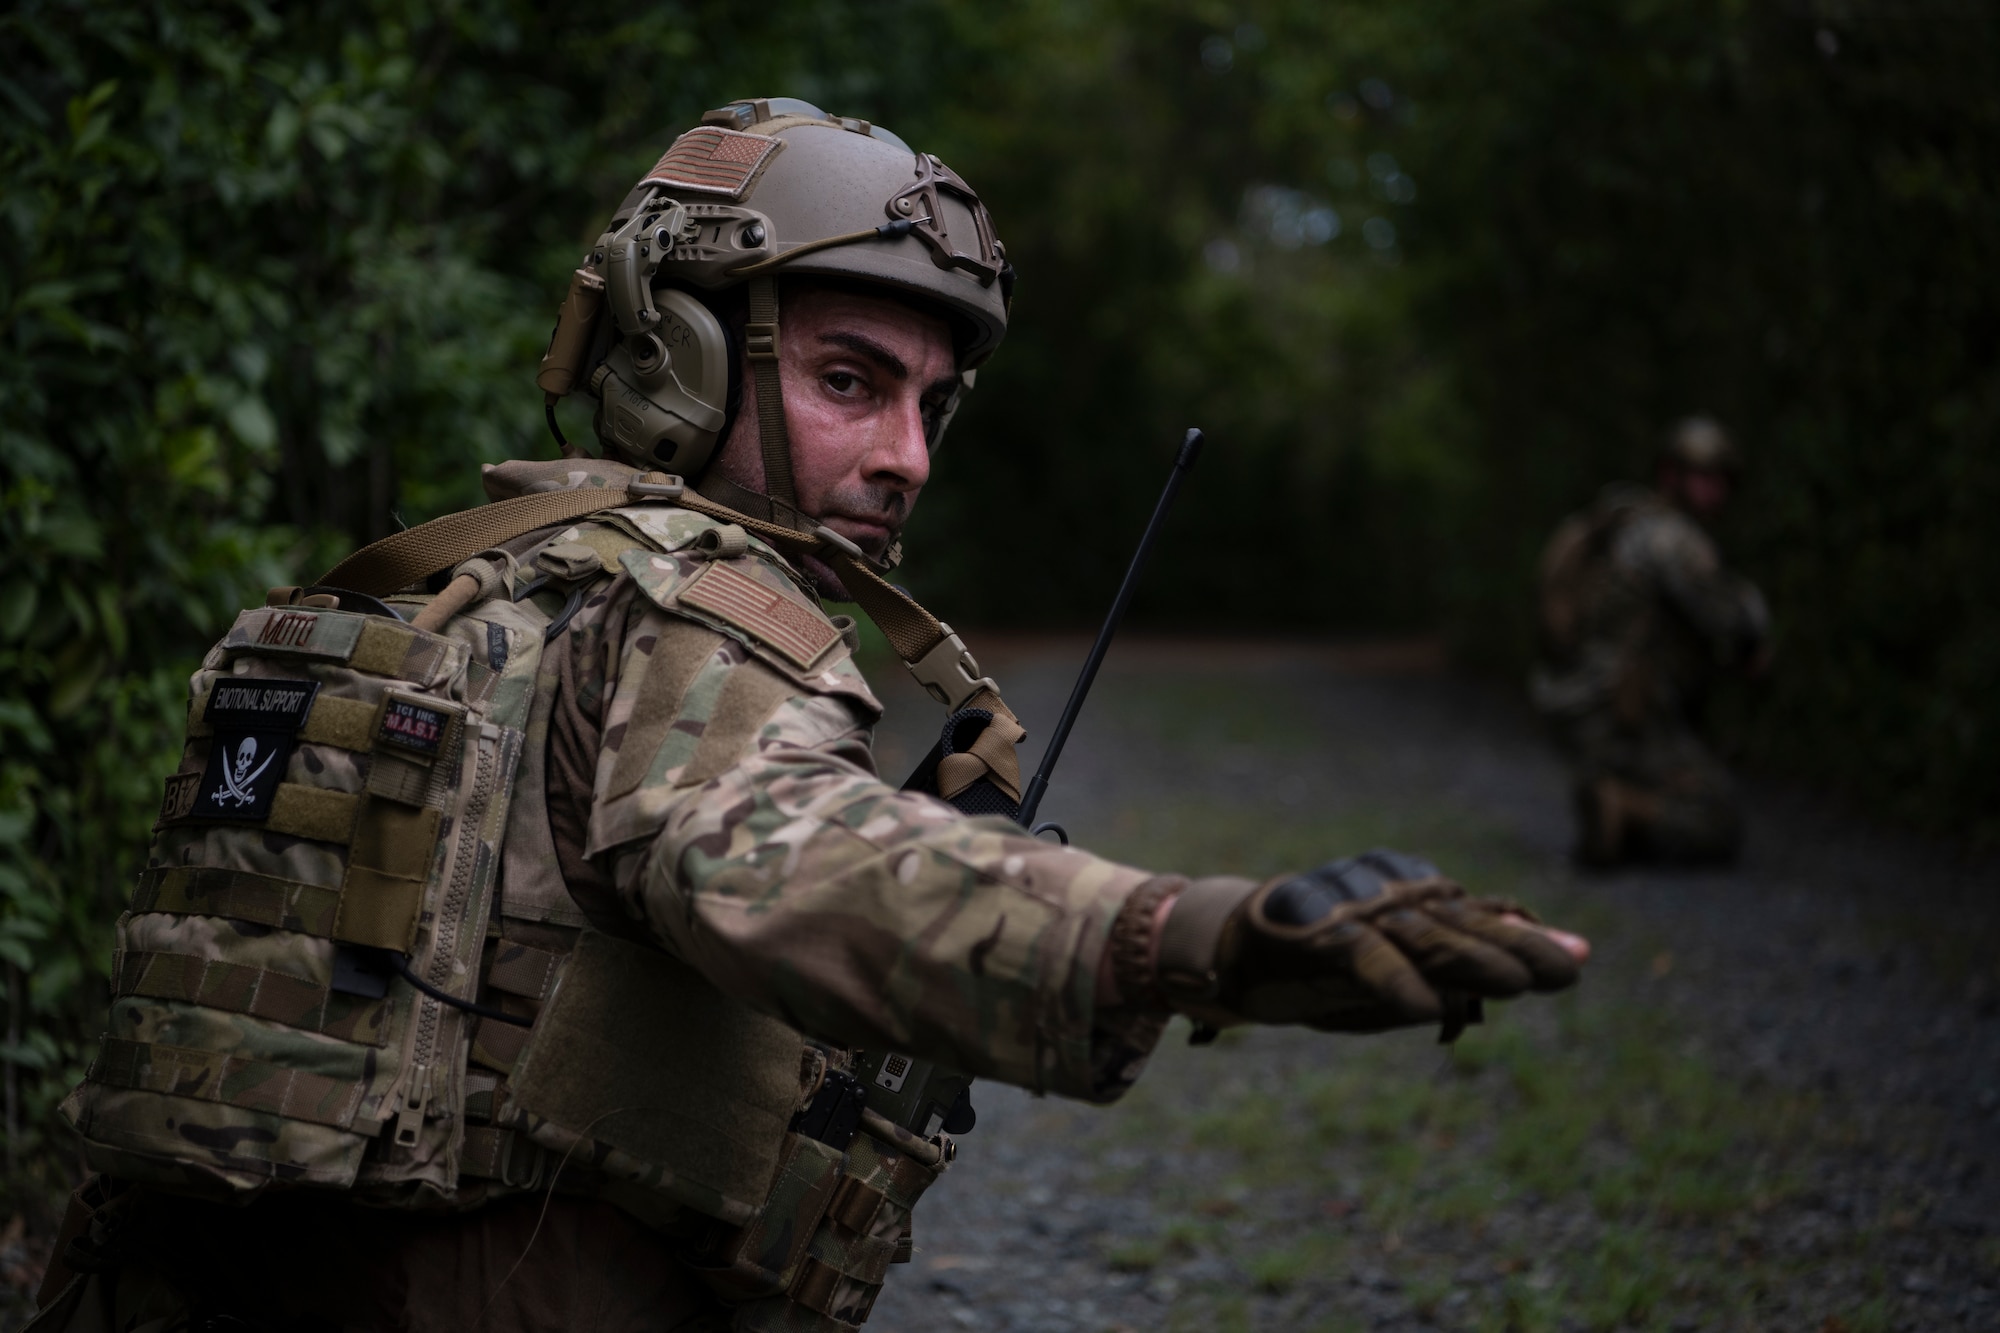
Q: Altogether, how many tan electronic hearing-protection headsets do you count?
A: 1